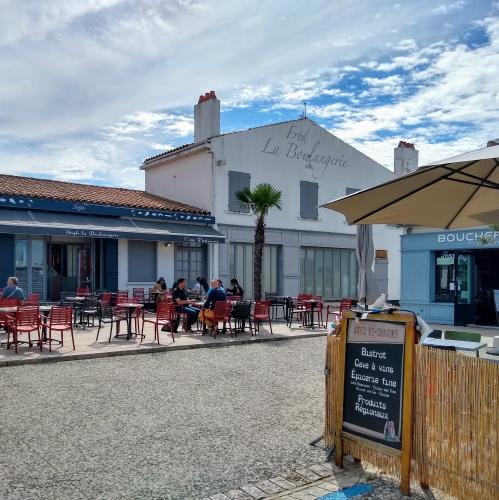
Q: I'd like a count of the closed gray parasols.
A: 1